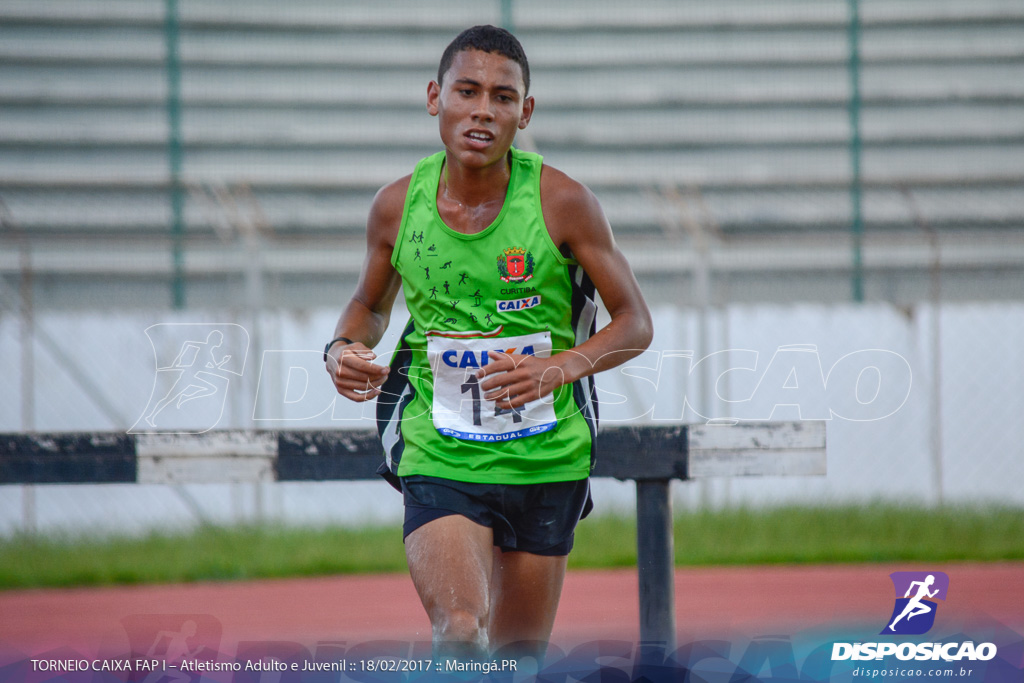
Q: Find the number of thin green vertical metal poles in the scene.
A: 3